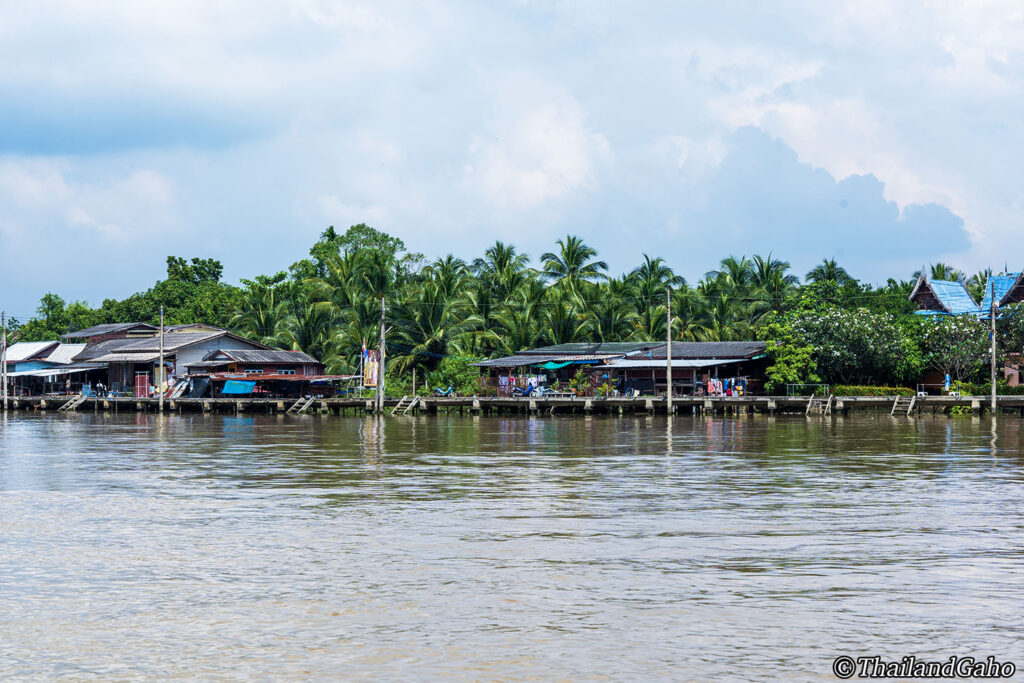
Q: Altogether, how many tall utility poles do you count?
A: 5